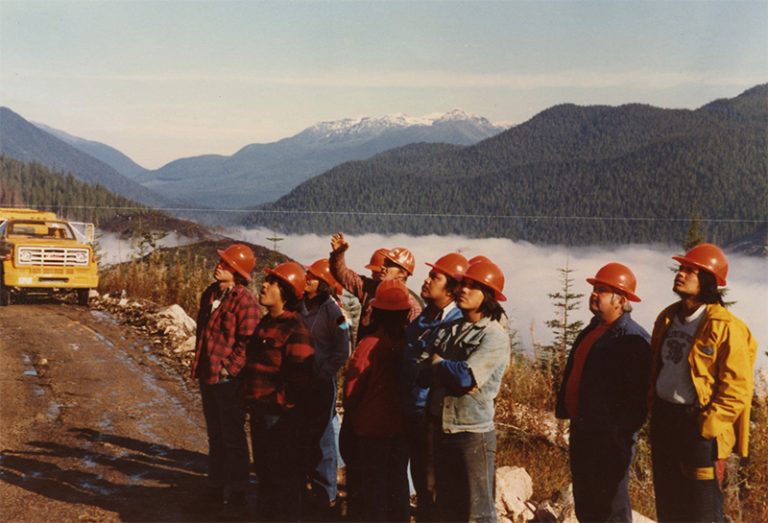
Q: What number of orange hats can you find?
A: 11